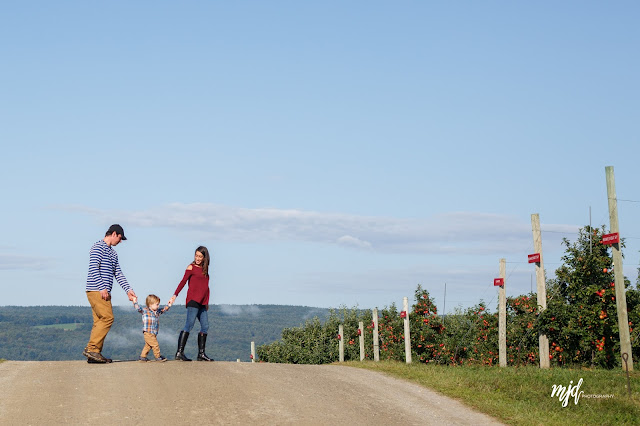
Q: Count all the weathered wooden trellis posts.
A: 8